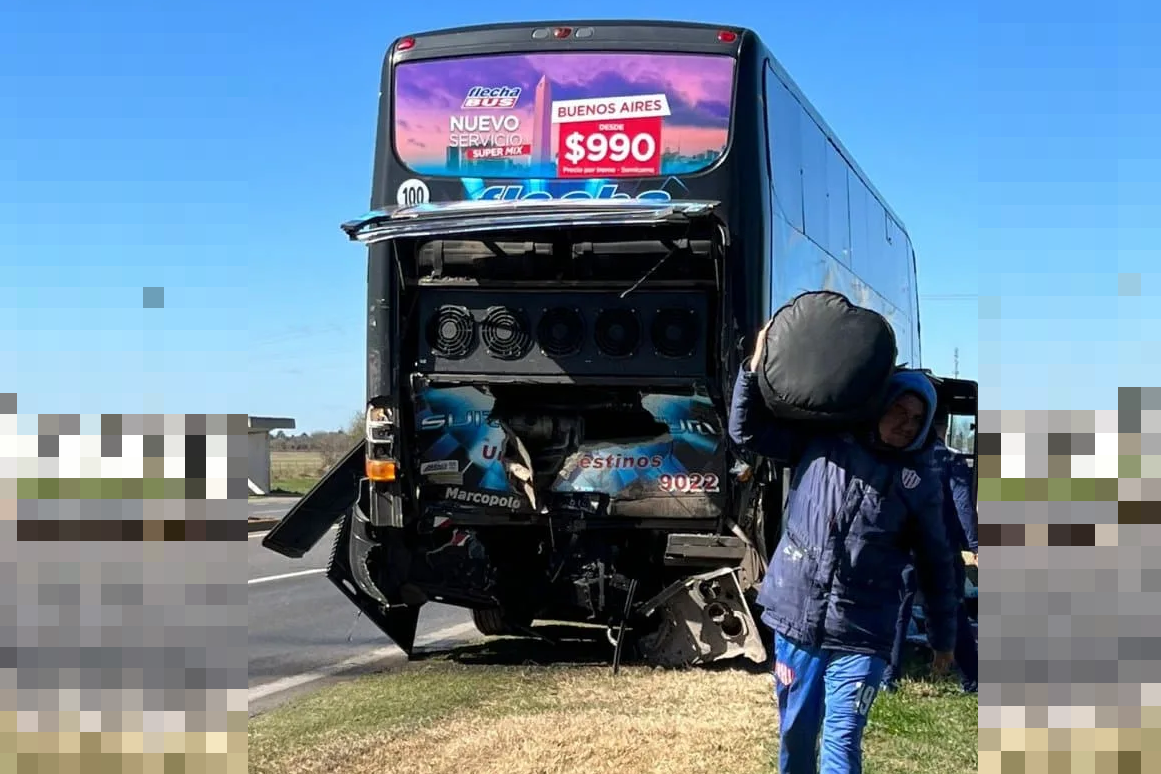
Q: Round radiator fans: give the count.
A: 5